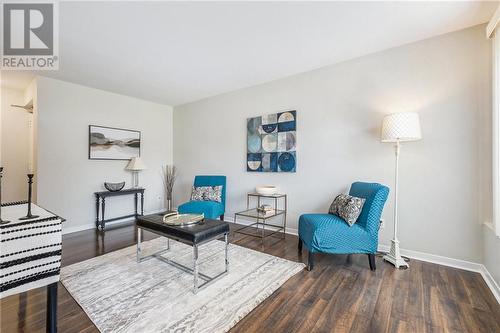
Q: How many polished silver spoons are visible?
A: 0